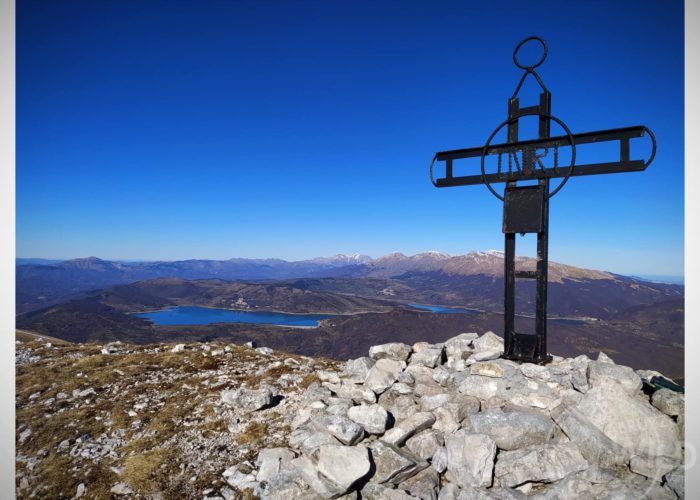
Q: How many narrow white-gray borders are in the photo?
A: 2